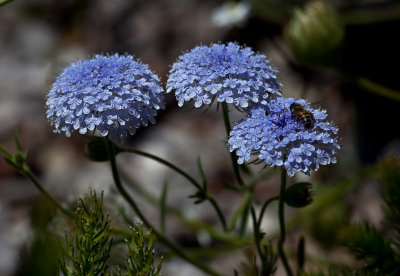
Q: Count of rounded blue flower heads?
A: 3